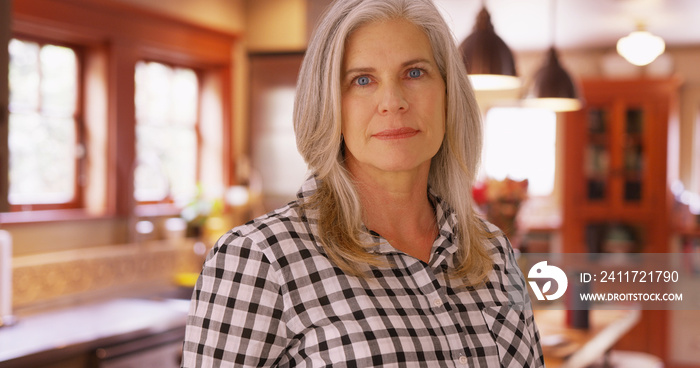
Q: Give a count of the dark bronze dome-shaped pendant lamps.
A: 2